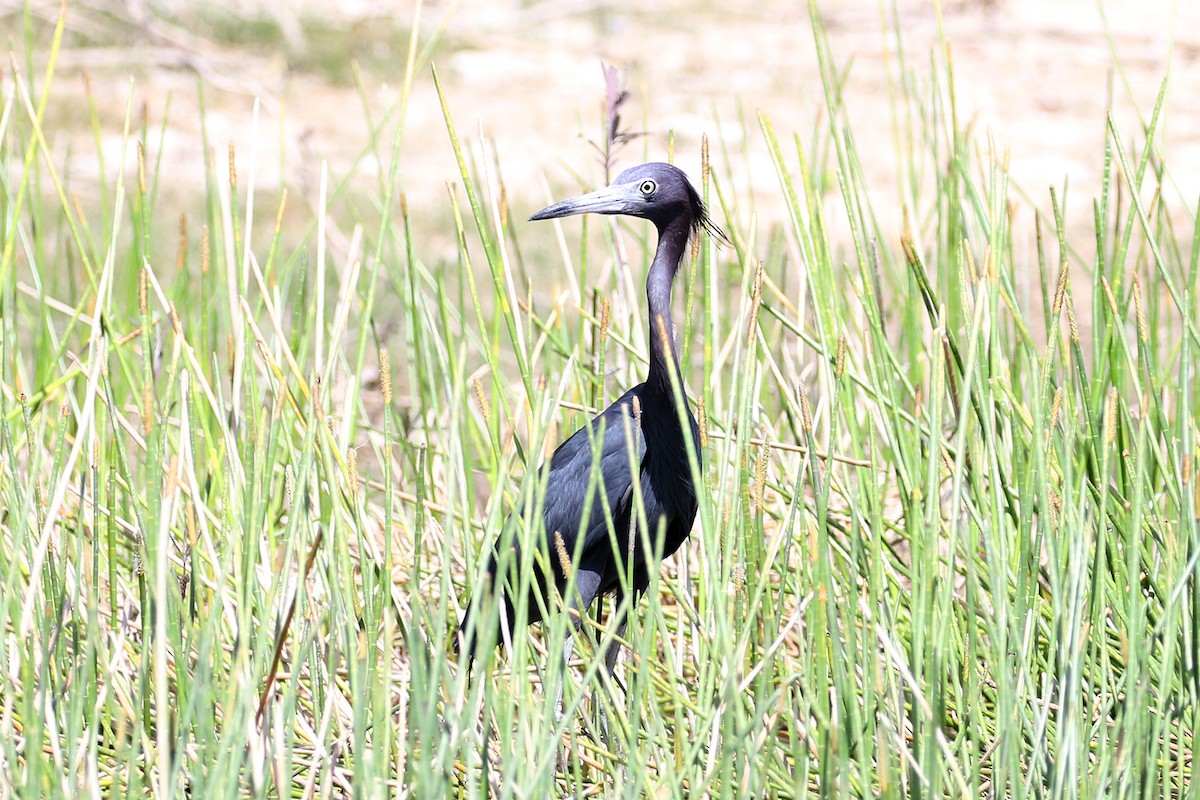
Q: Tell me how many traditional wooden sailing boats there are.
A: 0